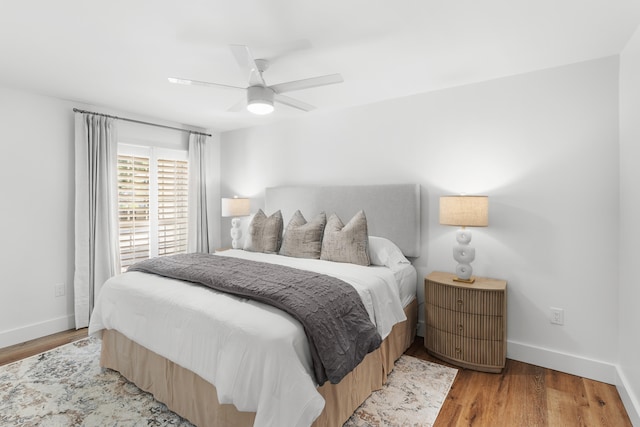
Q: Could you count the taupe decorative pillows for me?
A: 3